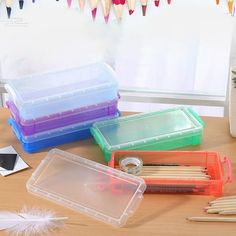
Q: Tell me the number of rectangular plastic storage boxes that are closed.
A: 4